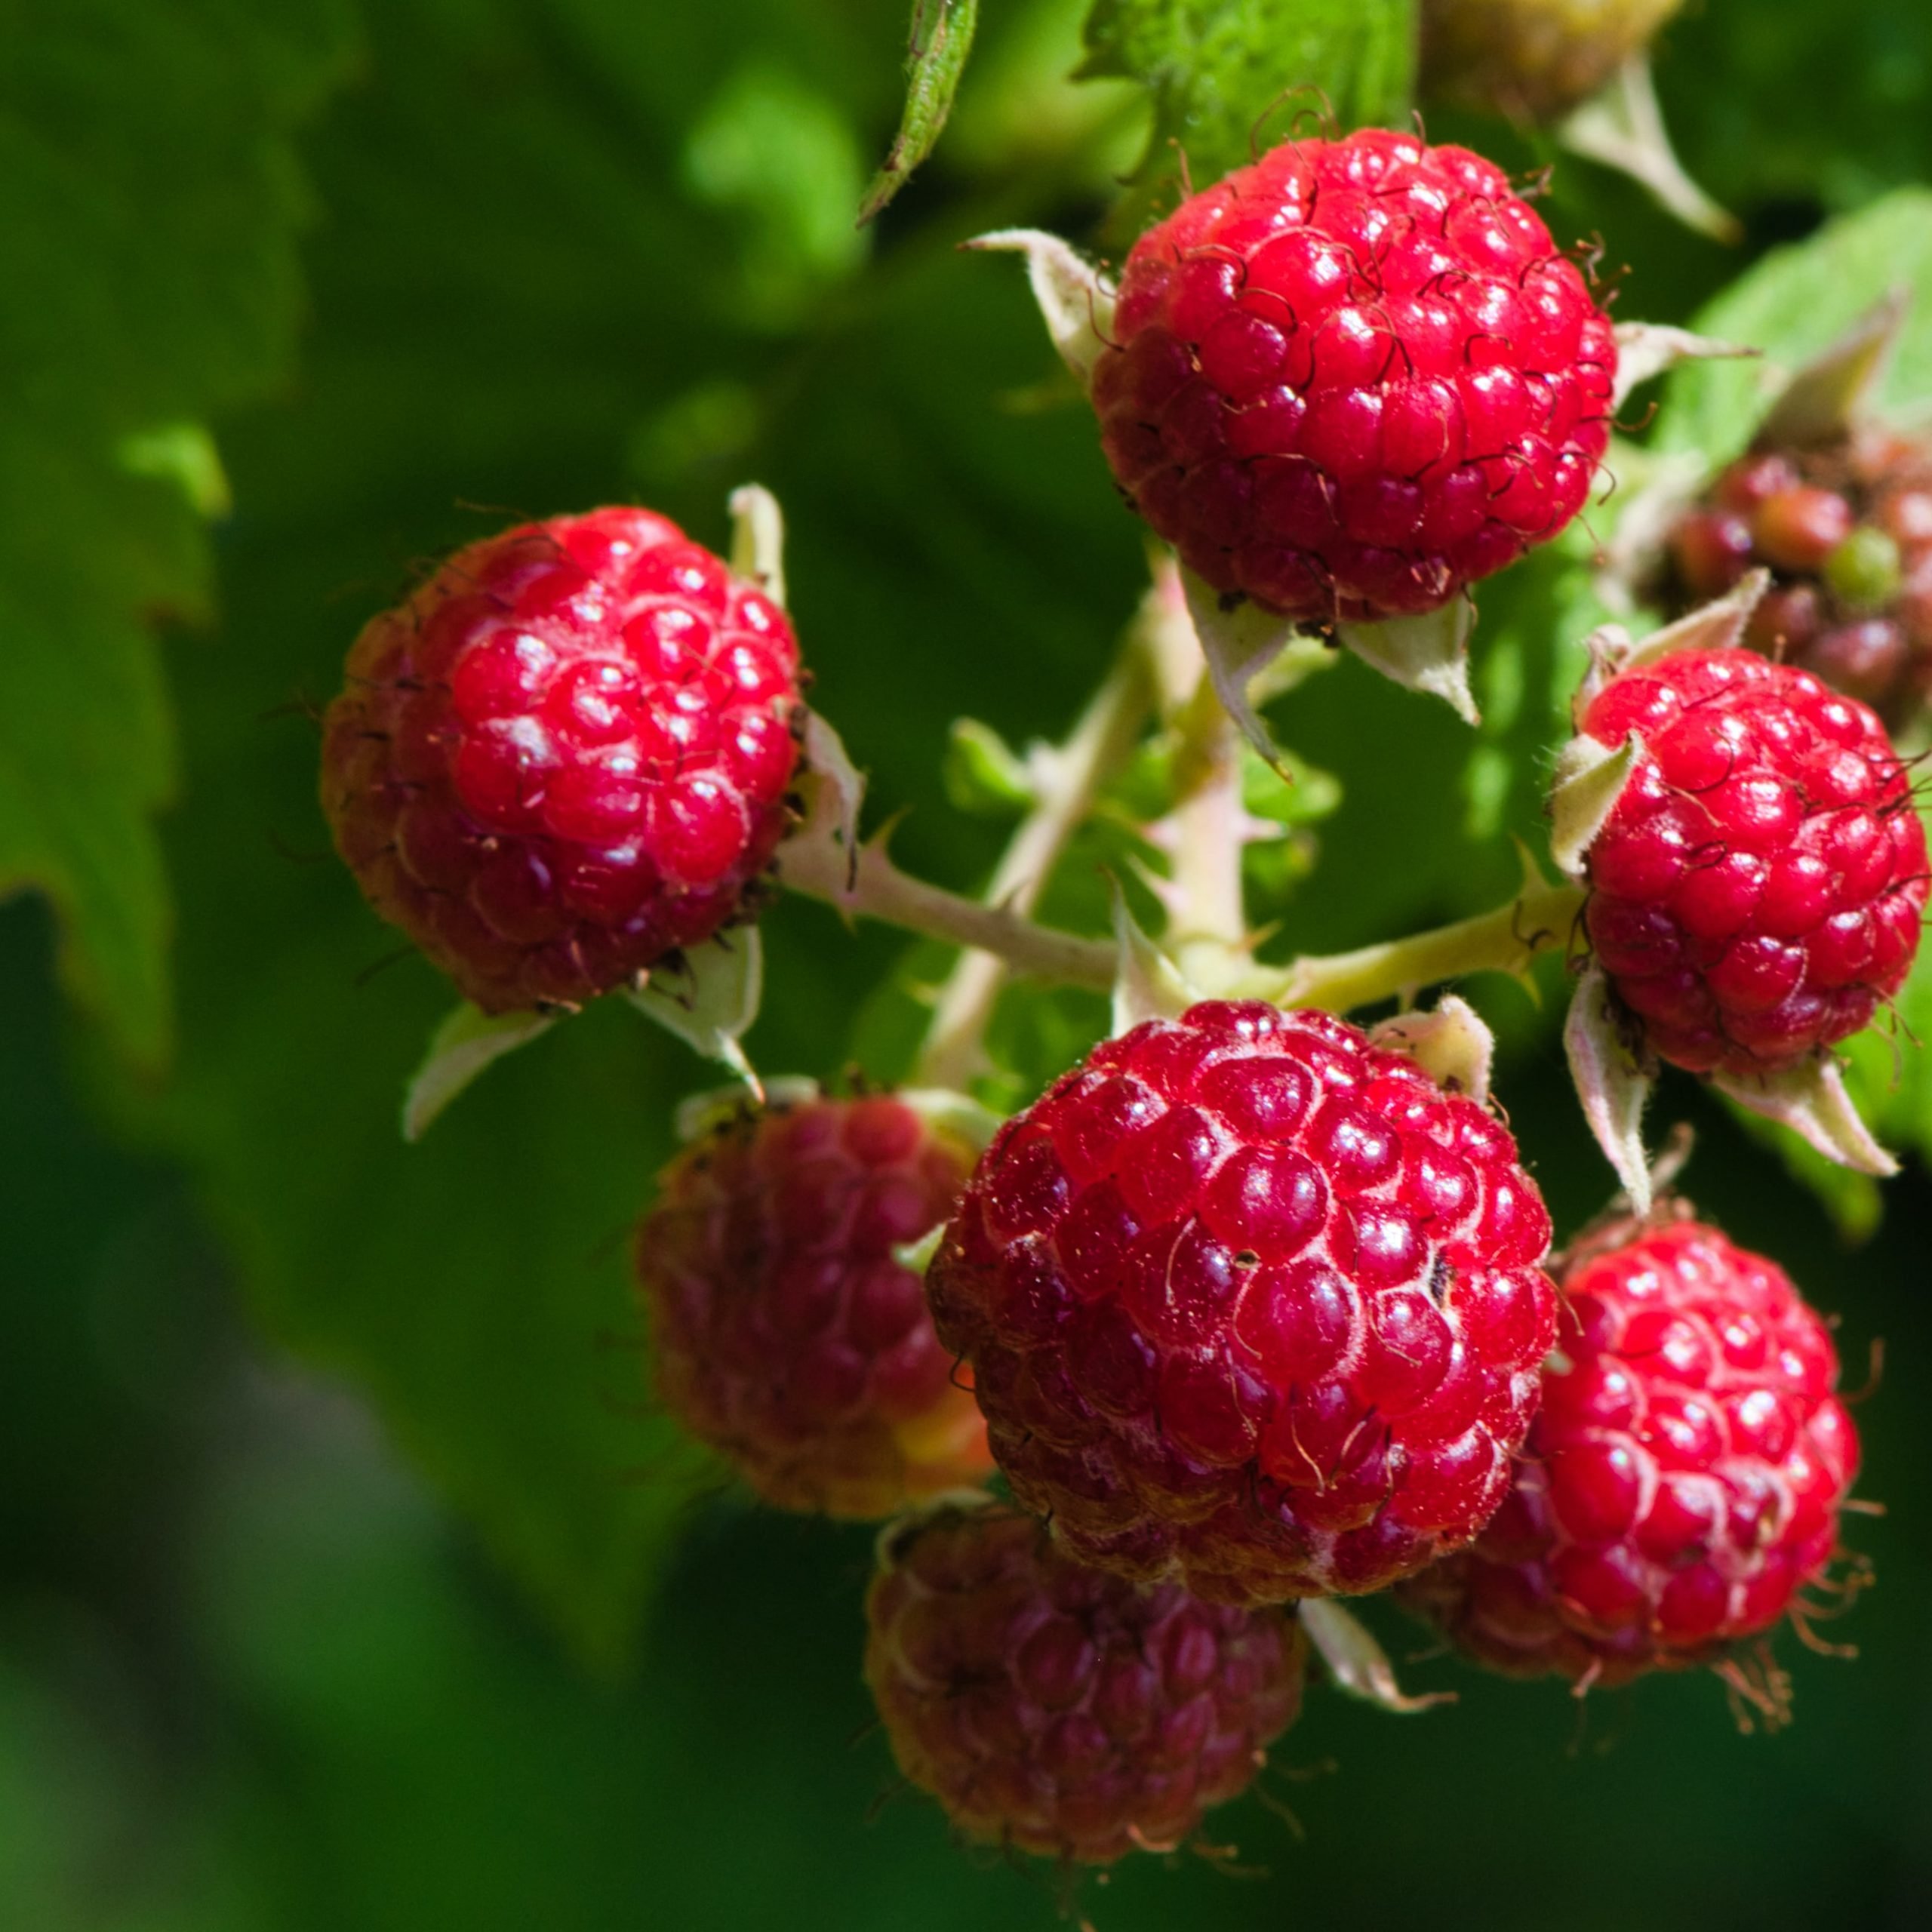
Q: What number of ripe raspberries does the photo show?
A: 7